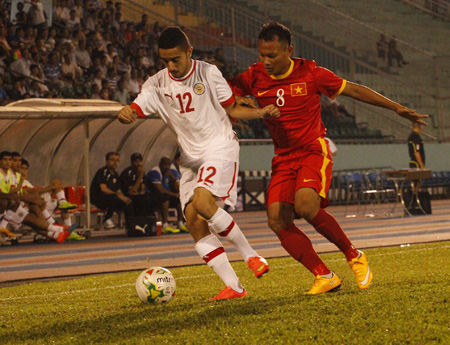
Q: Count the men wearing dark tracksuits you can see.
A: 2